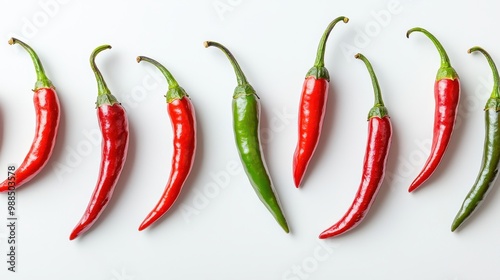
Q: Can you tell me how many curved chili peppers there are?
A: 8